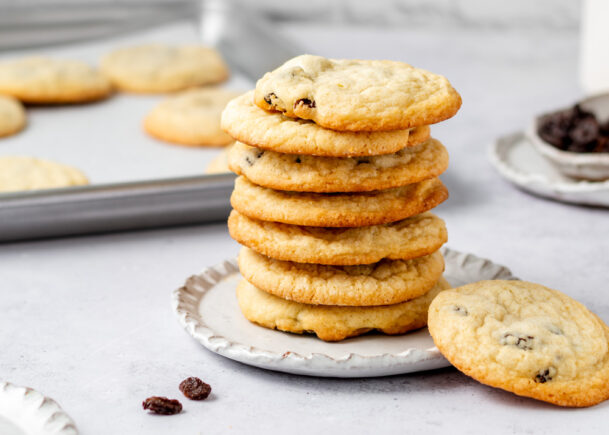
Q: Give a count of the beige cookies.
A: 14